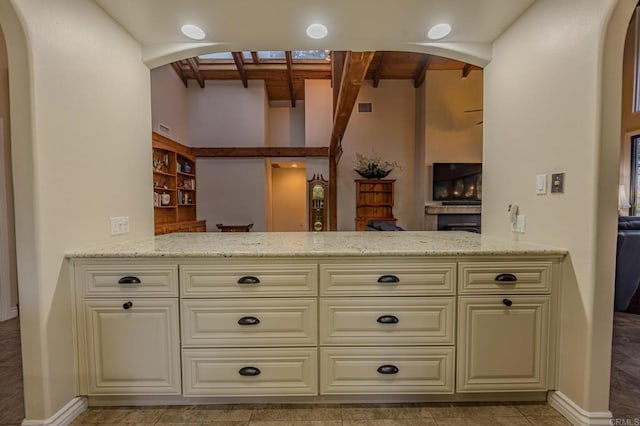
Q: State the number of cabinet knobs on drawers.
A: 8